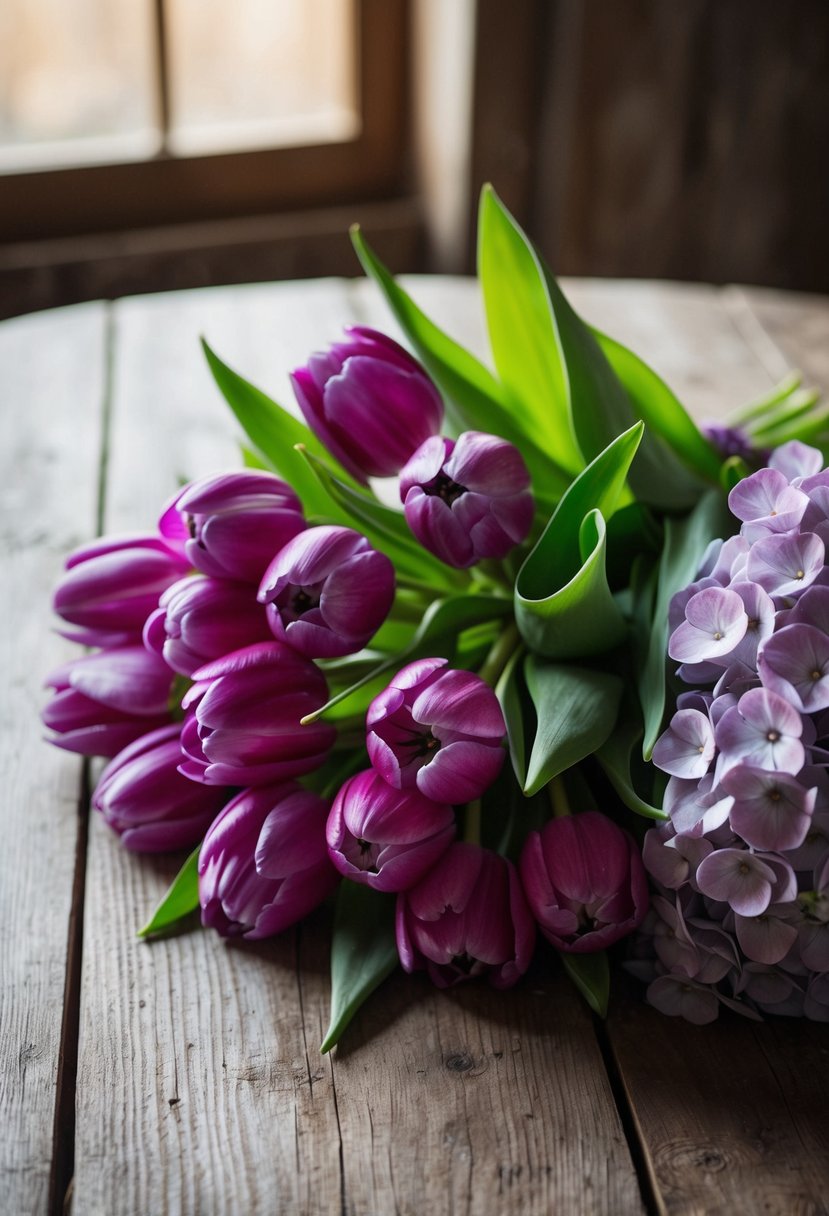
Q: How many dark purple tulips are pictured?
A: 14